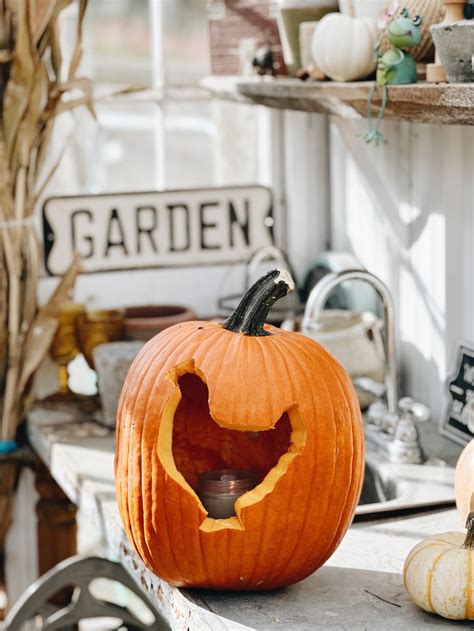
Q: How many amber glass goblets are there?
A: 2